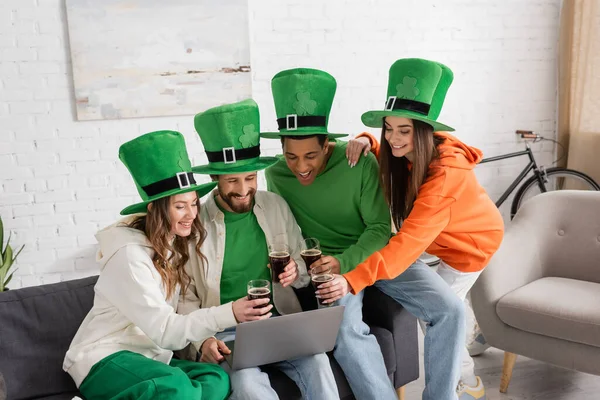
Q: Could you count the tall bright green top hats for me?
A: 4